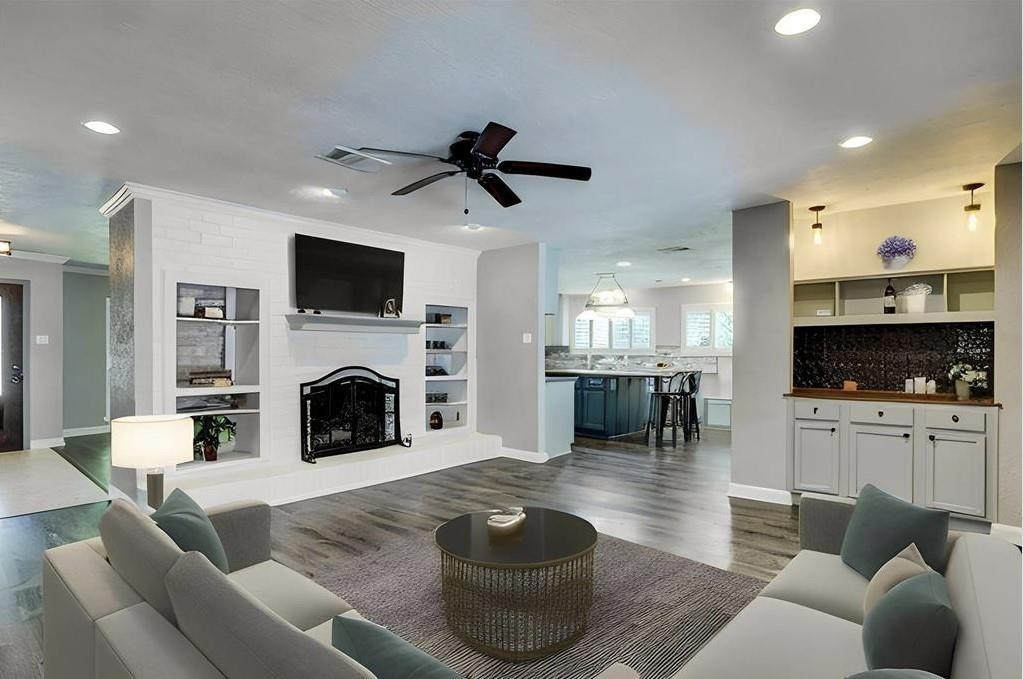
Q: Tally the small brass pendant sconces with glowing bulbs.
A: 2